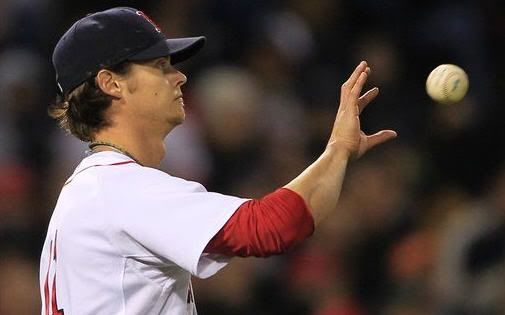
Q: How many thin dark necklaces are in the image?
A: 1